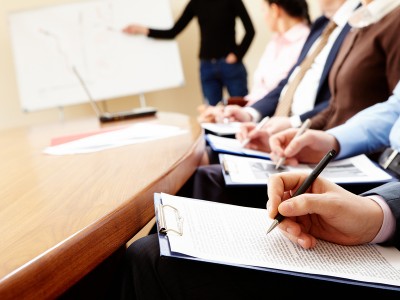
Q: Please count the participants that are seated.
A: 5